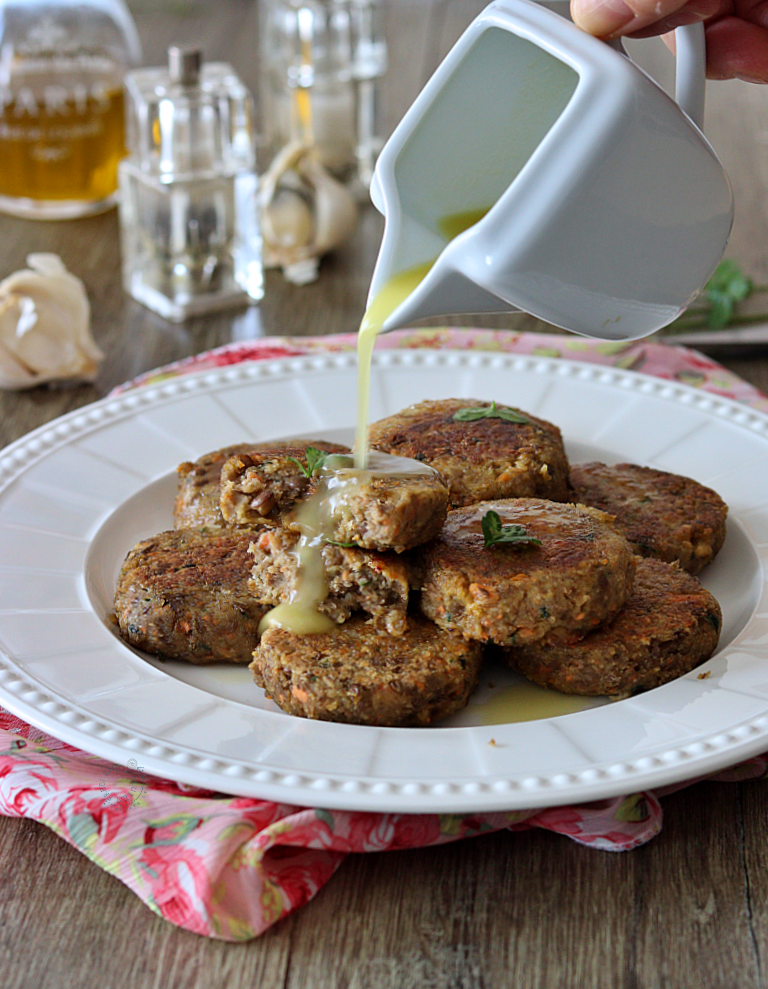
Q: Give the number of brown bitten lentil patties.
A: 2